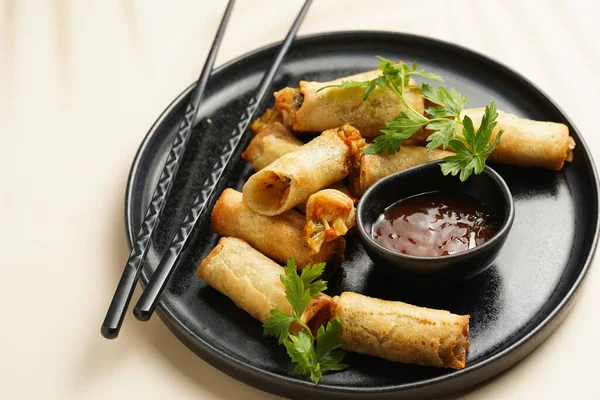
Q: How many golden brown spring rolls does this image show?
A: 9